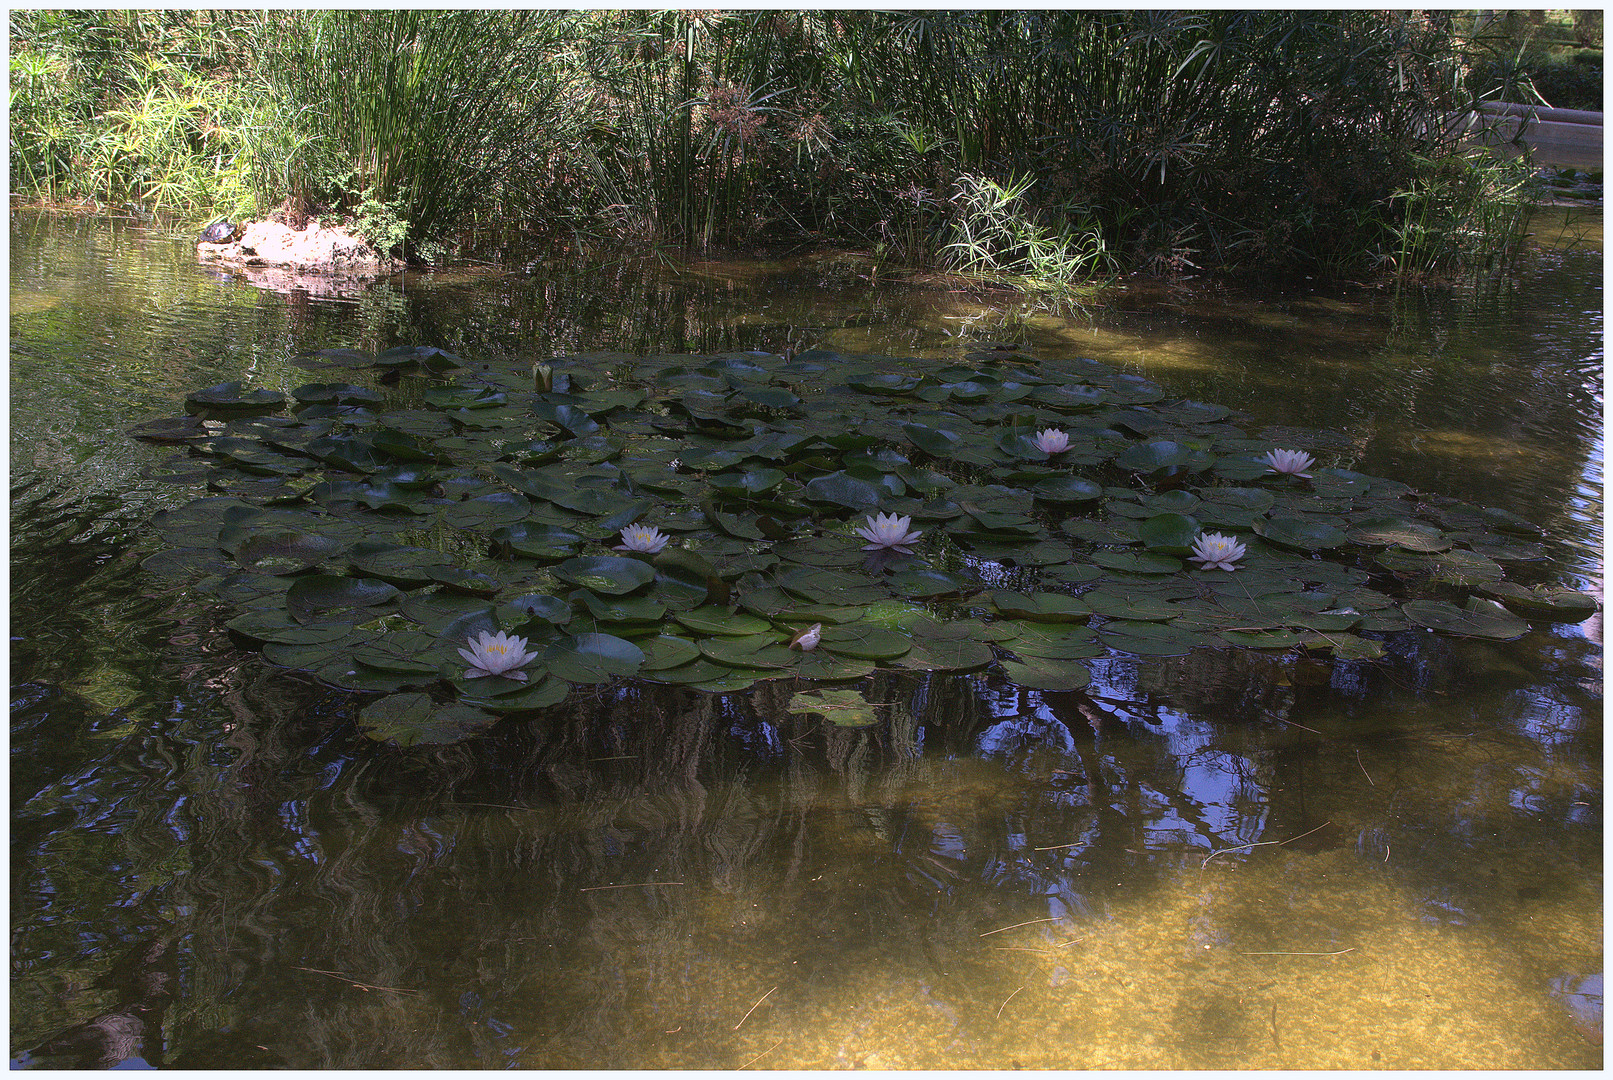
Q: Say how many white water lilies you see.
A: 6